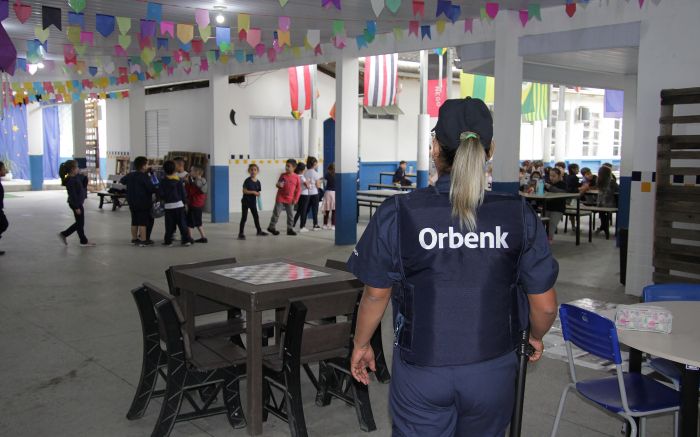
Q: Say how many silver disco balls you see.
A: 0